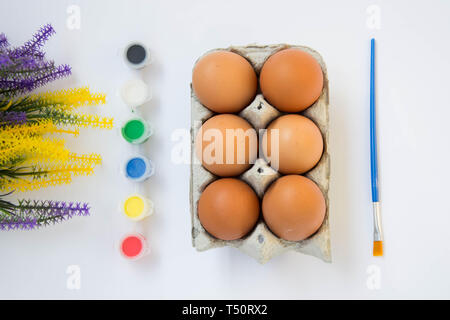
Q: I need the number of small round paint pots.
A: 6